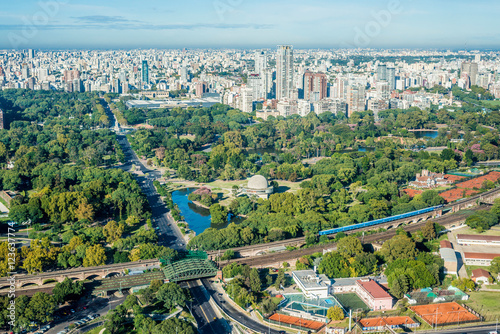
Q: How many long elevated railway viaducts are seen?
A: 2